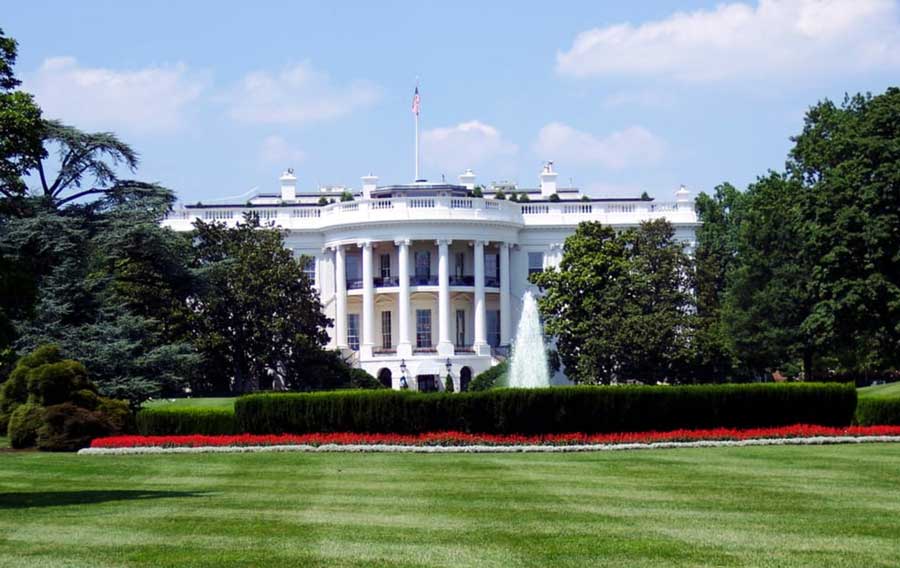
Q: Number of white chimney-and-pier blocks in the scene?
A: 5